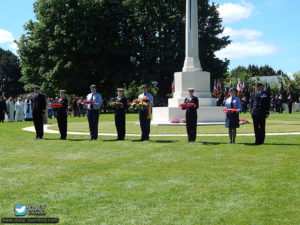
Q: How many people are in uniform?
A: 8